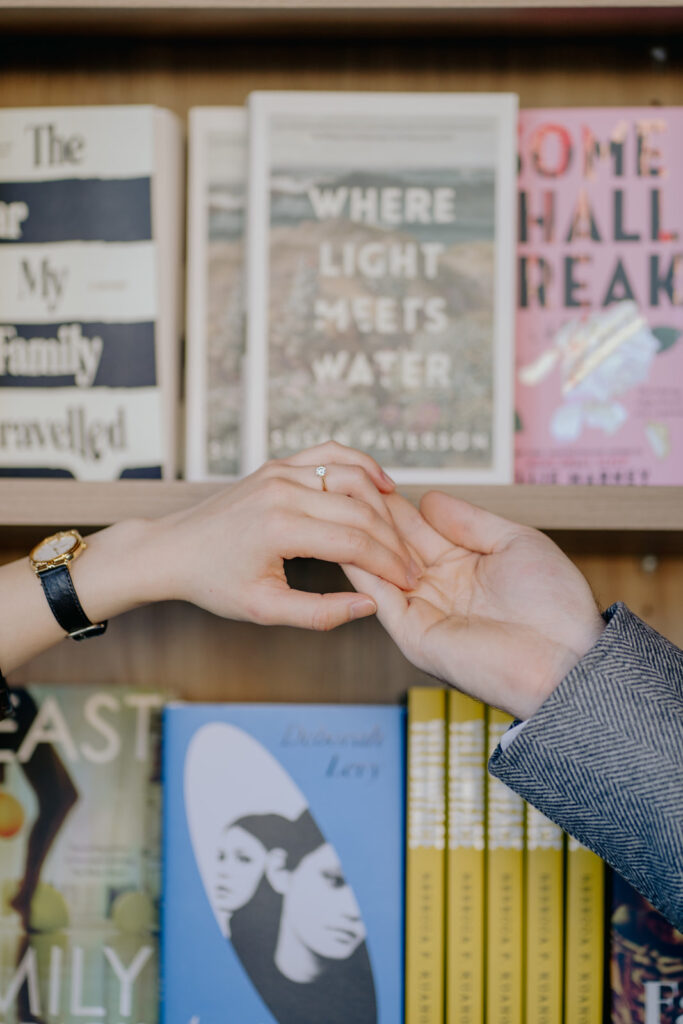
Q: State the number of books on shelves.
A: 12